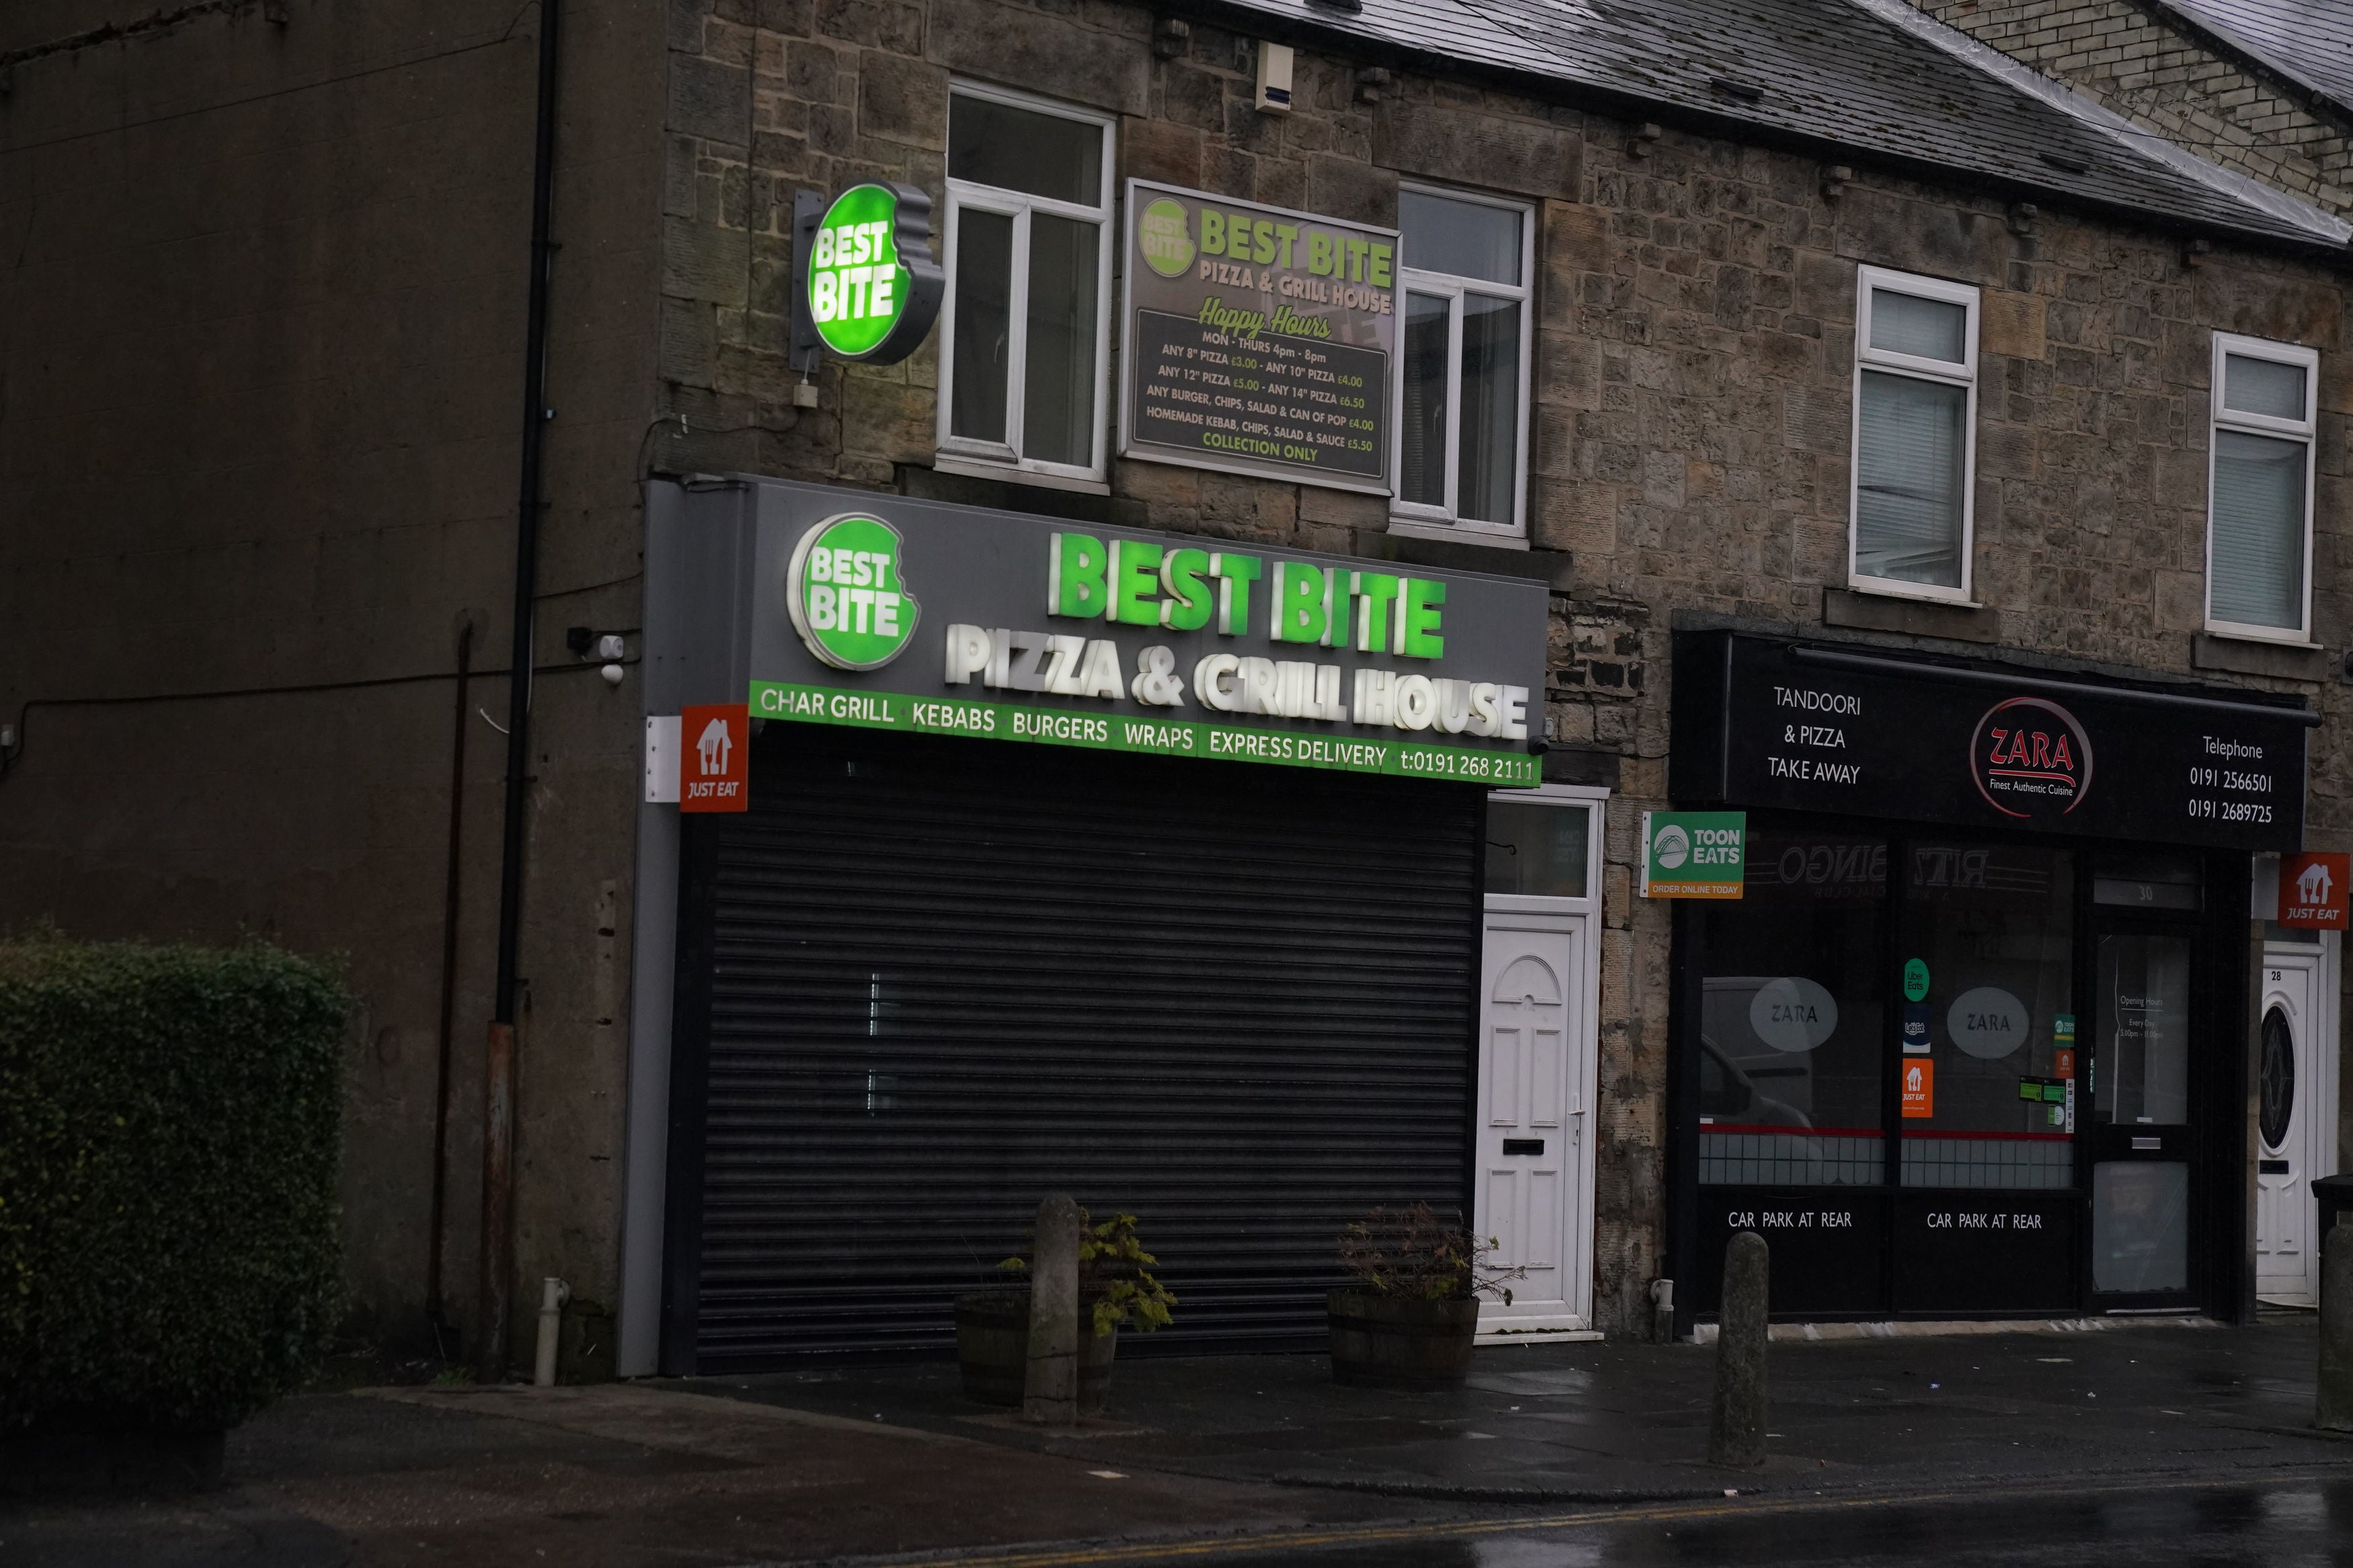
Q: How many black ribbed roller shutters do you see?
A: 1